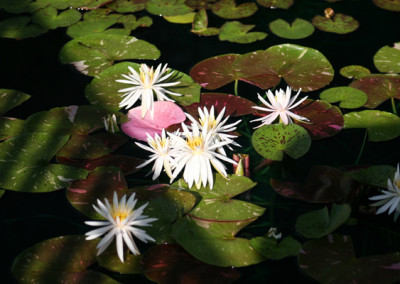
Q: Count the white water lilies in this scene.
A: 7